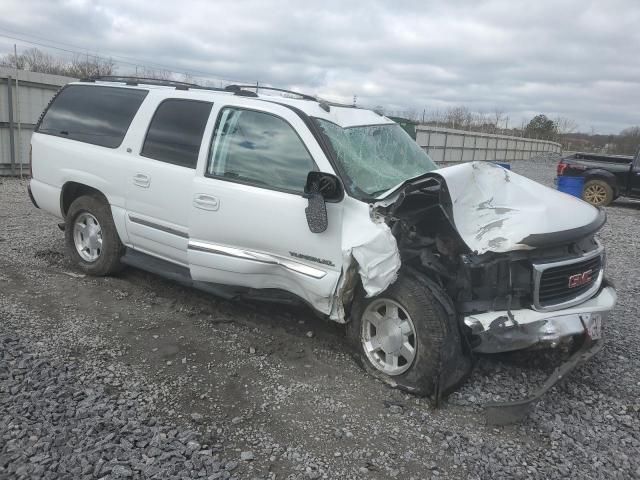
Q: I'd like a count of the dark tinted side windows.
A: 2